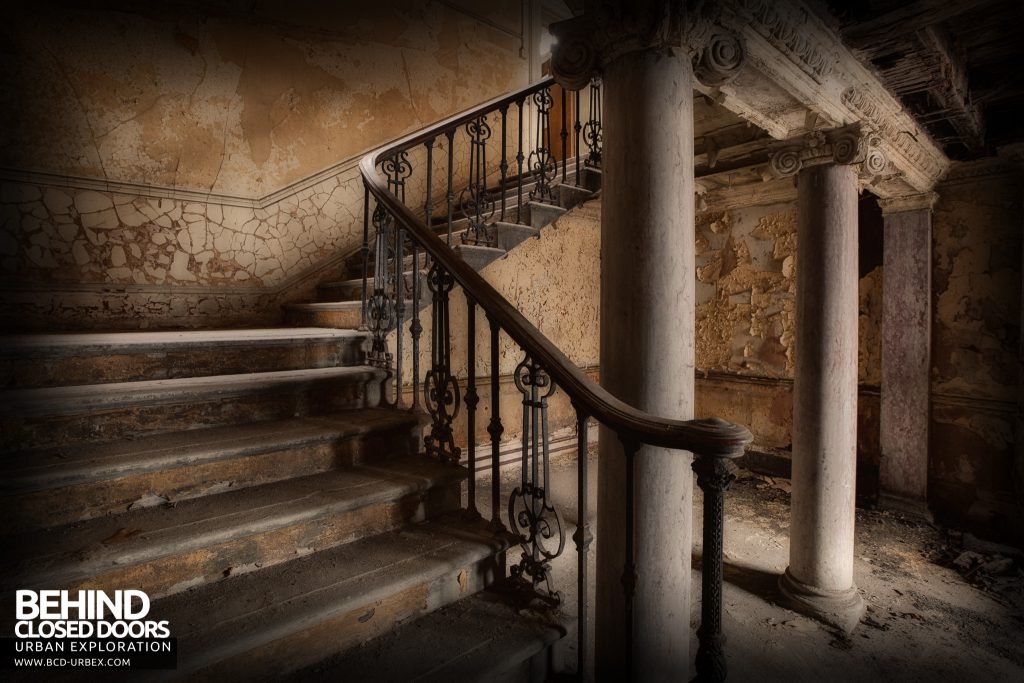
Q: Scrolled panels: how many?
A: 7